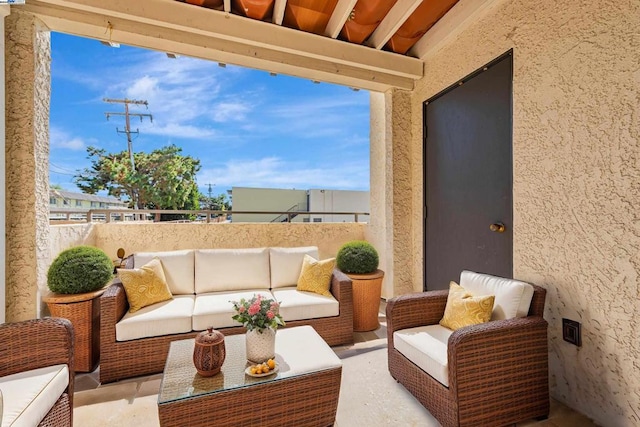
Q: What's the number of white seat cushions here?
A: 5